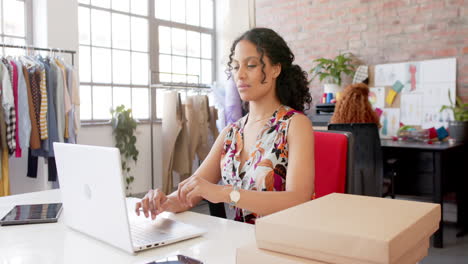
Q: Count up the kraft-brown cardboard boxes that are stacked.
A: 2